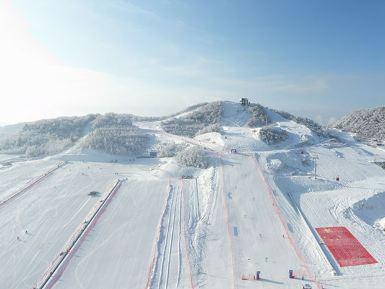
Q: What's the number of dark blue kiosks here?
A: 2